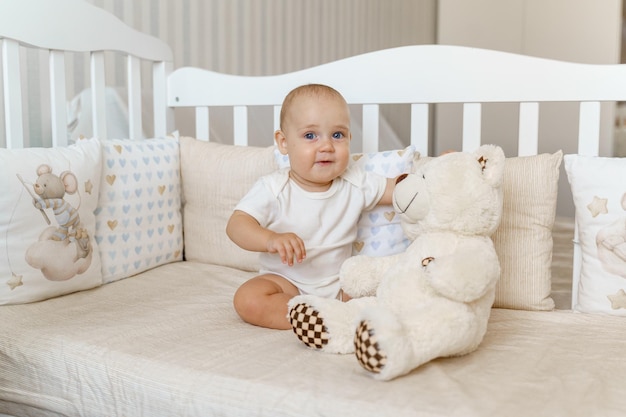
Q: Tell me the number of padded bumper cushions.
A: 6